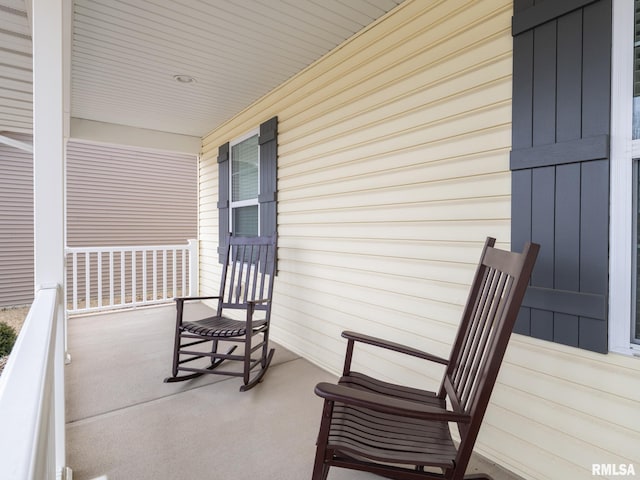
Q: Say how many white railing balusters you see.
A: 11